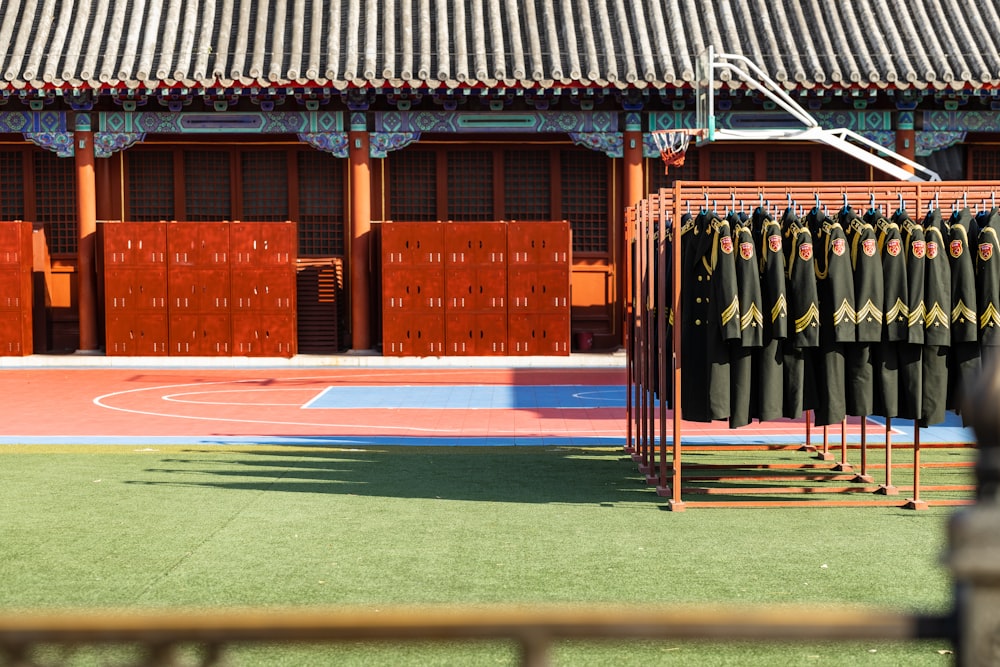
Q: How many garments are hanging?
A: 11